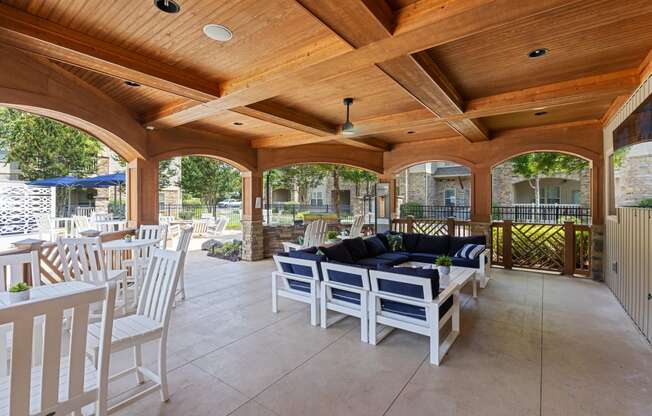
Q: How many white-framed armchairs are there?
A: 3